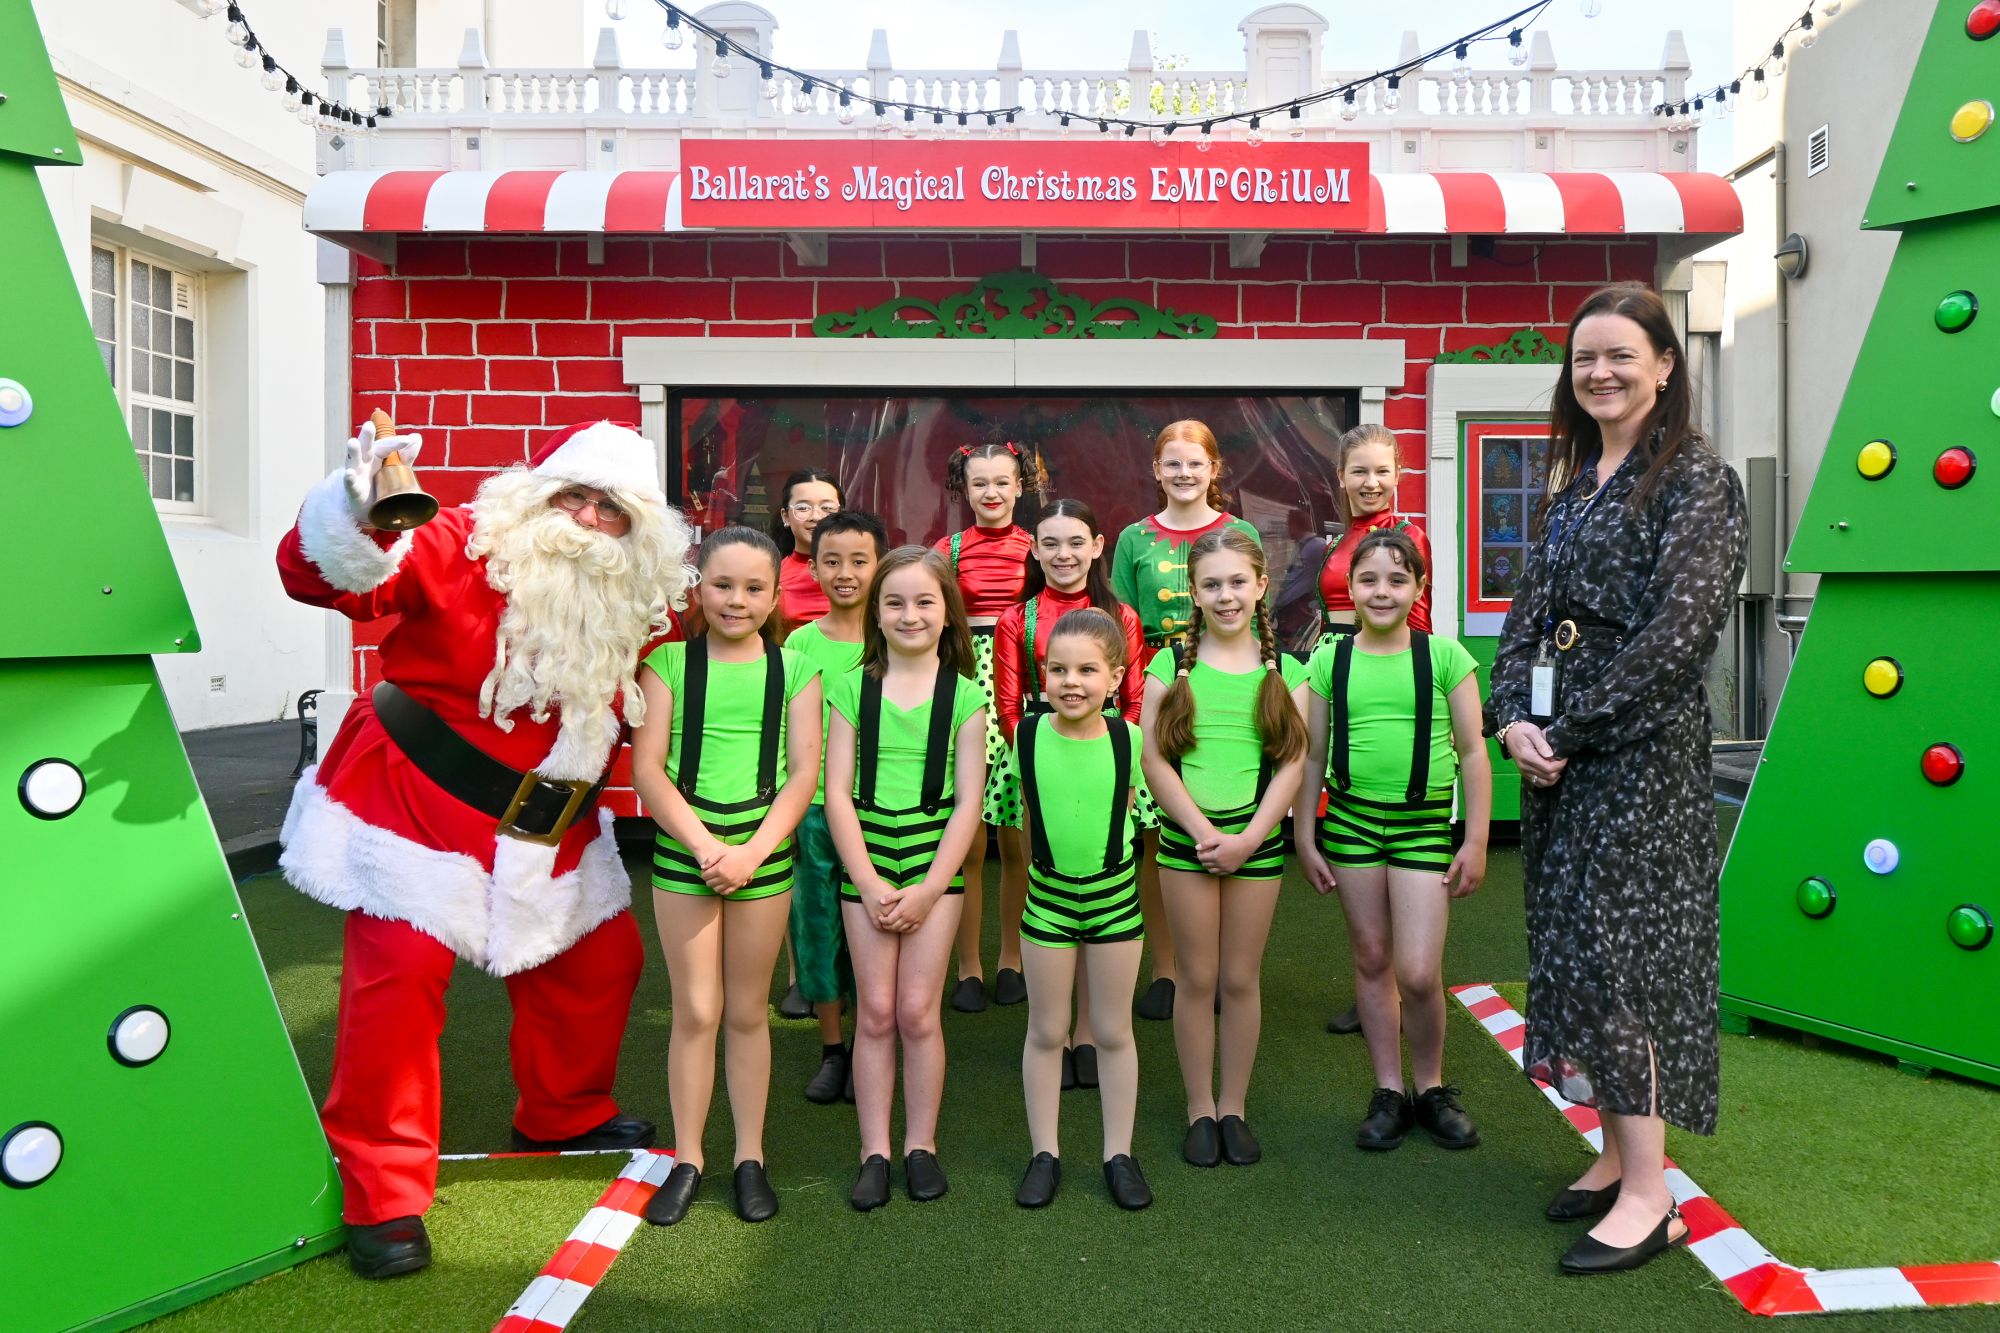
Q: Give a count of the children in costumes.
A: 11